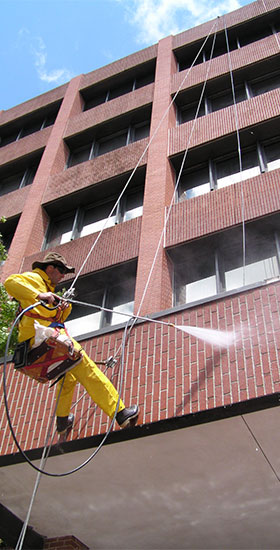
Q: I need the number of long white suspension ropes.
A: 3